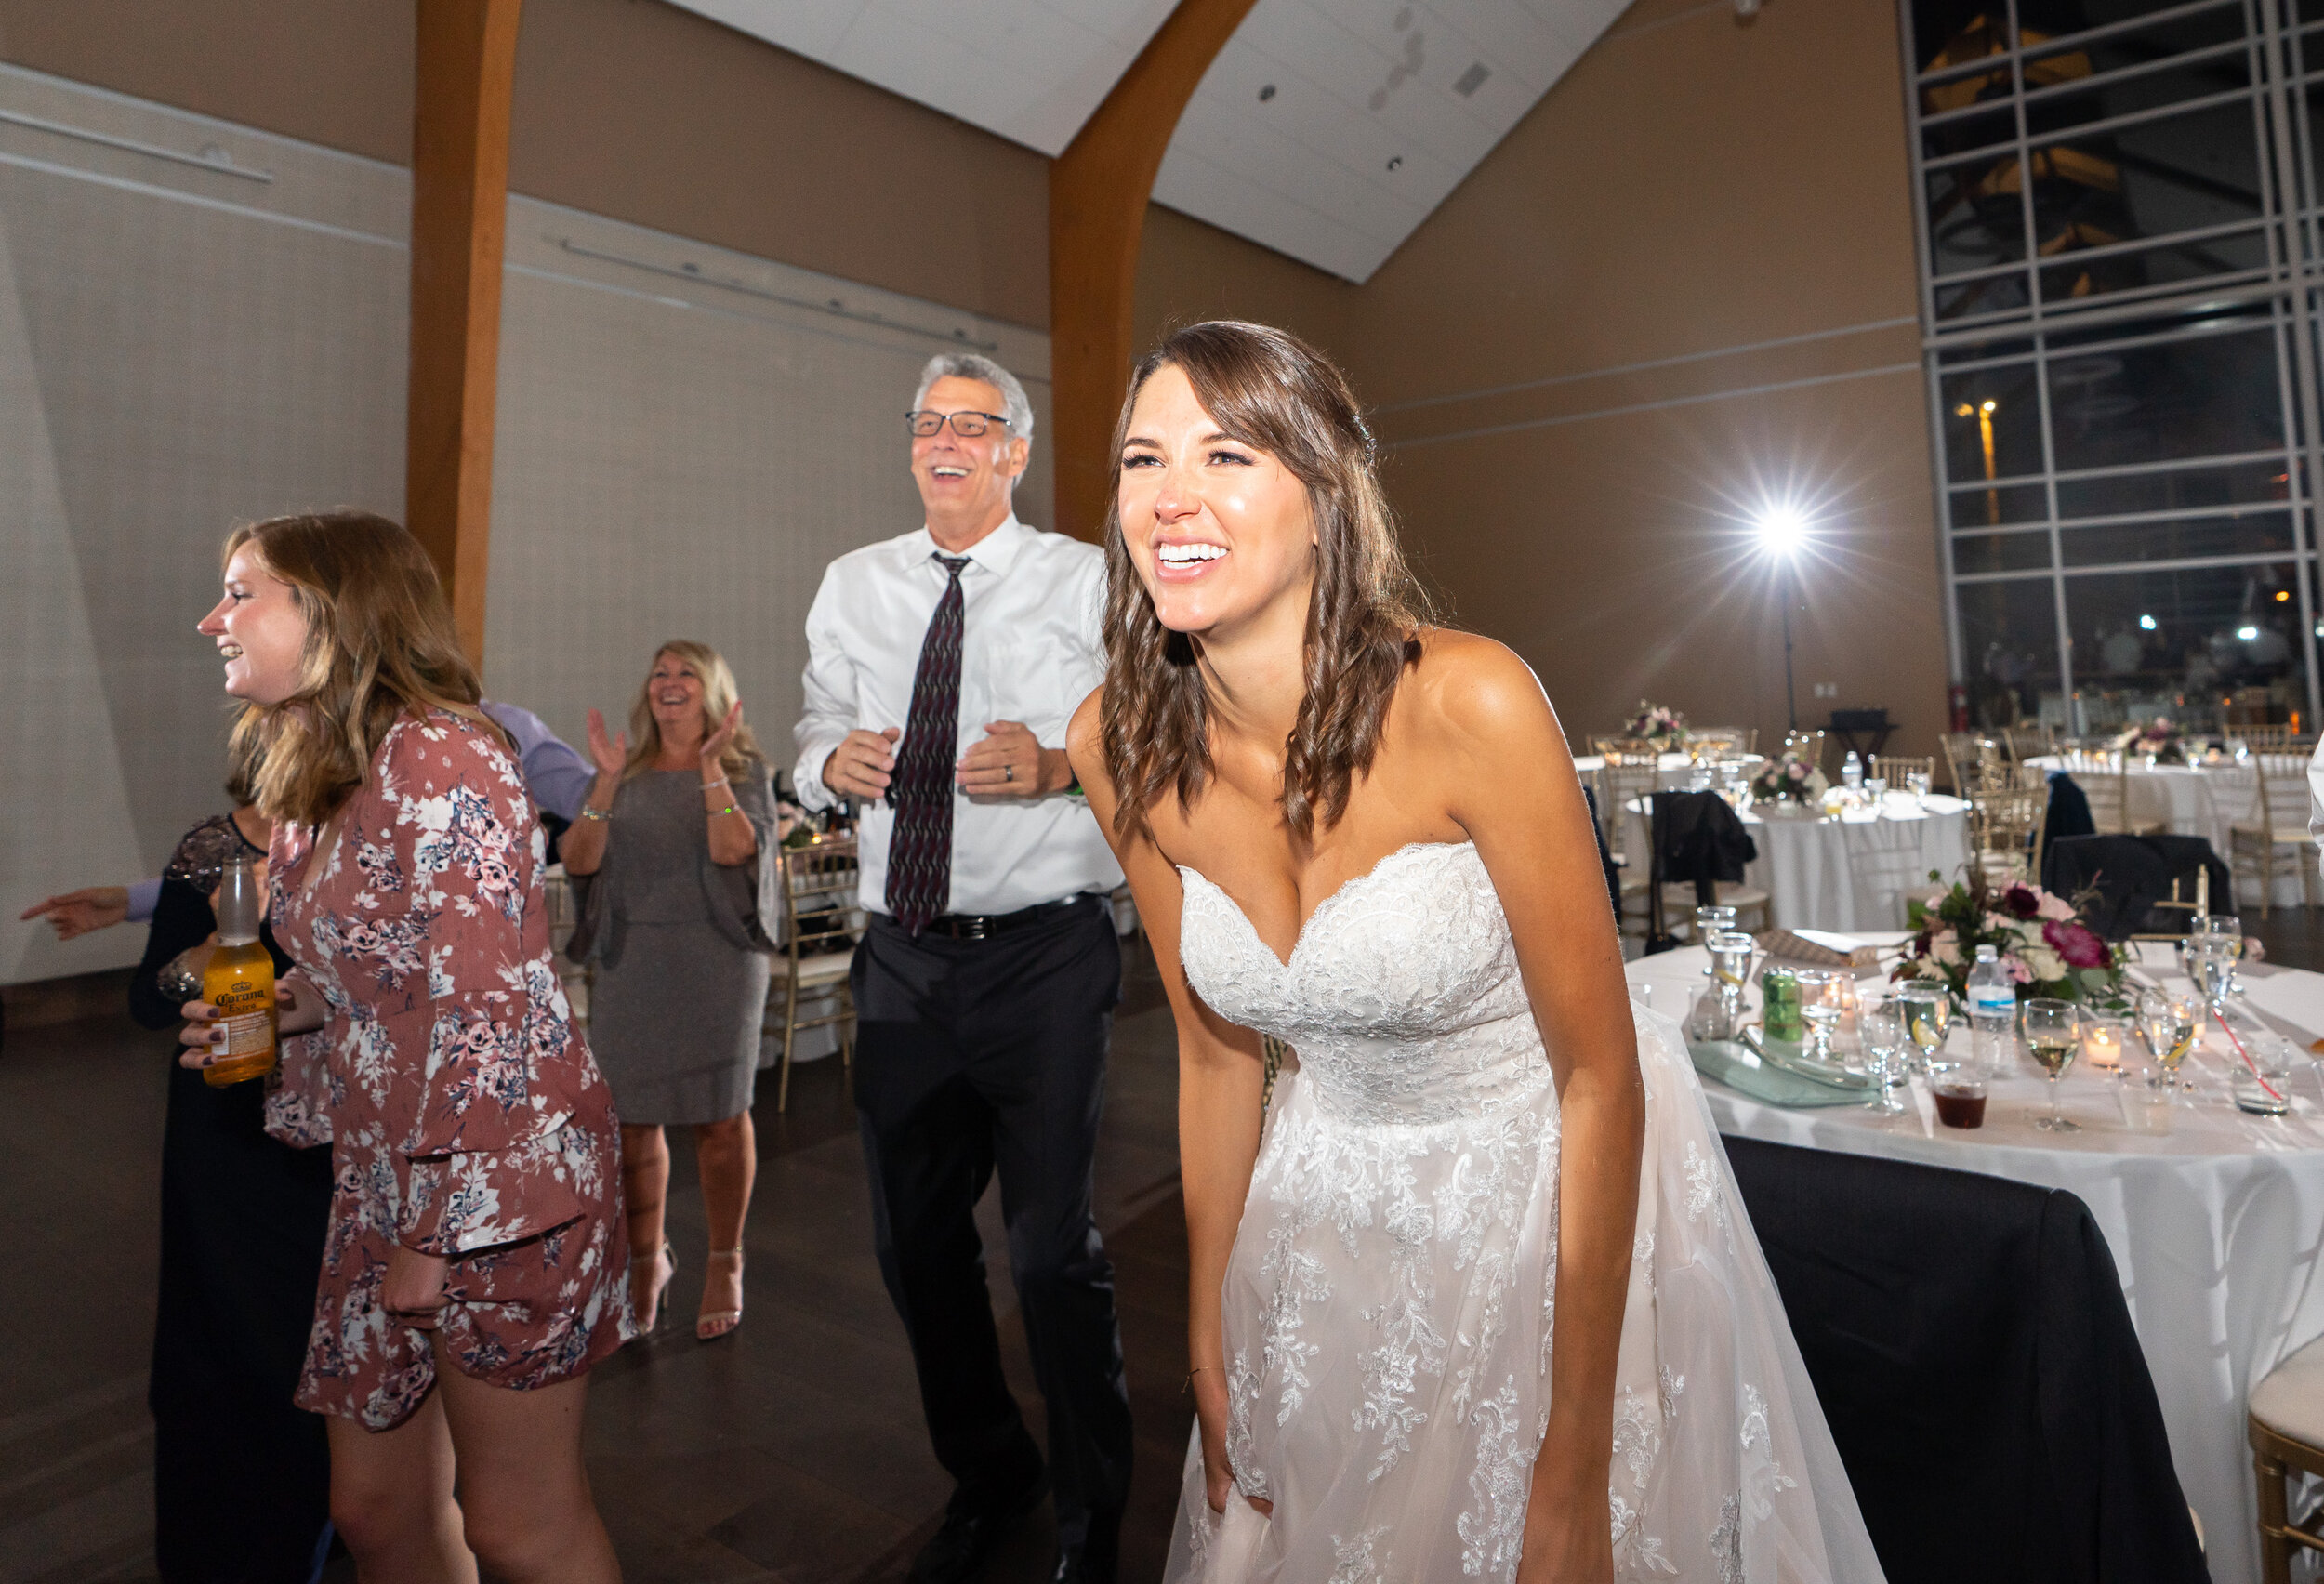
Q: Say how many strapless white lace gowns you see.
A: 1